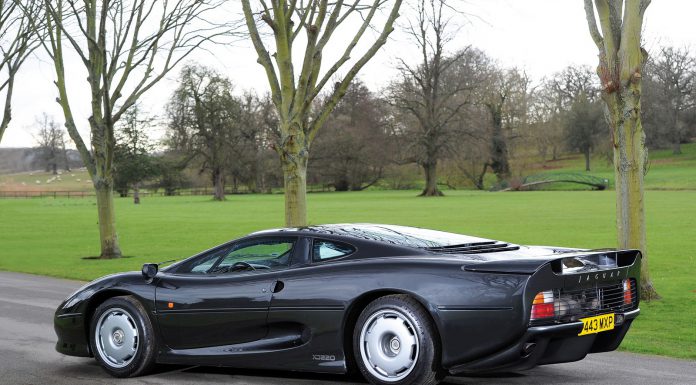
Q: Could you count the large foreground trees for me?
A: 3